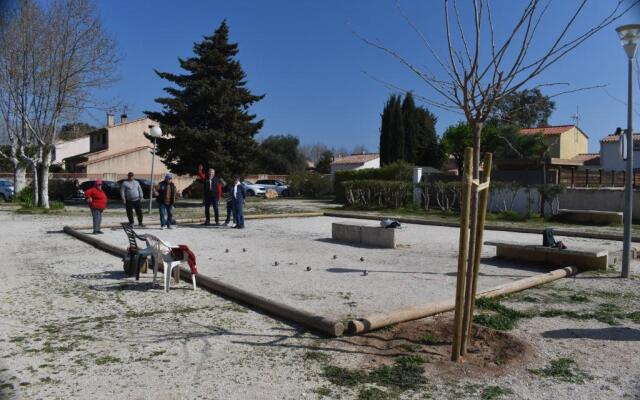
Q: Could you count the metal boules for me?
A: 7